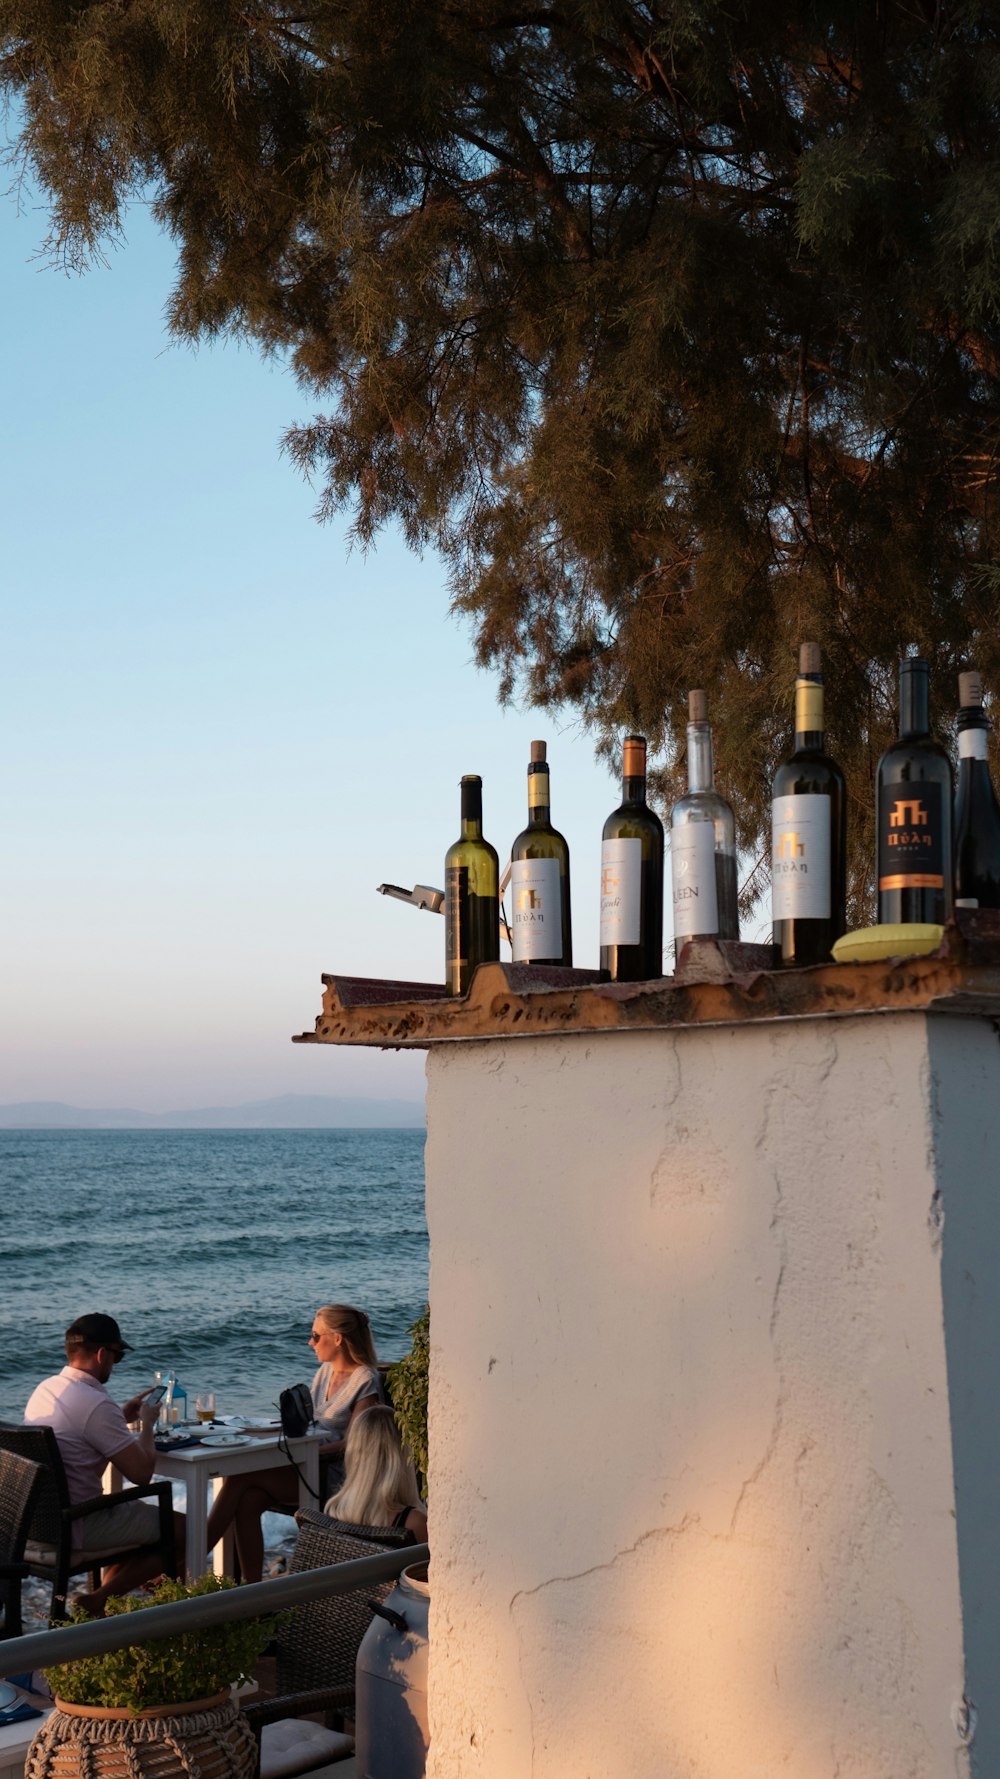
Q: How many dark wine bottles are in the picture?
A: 6